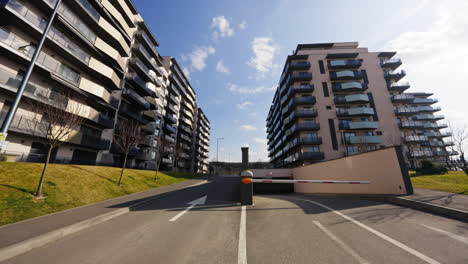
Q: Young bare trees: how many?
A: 3